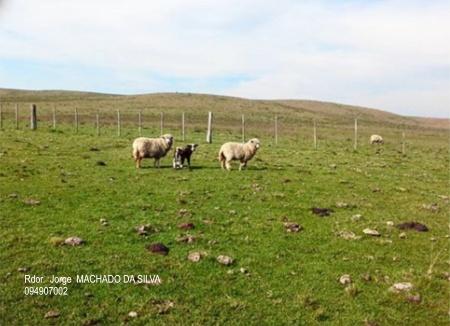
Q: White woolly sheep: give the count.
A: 3